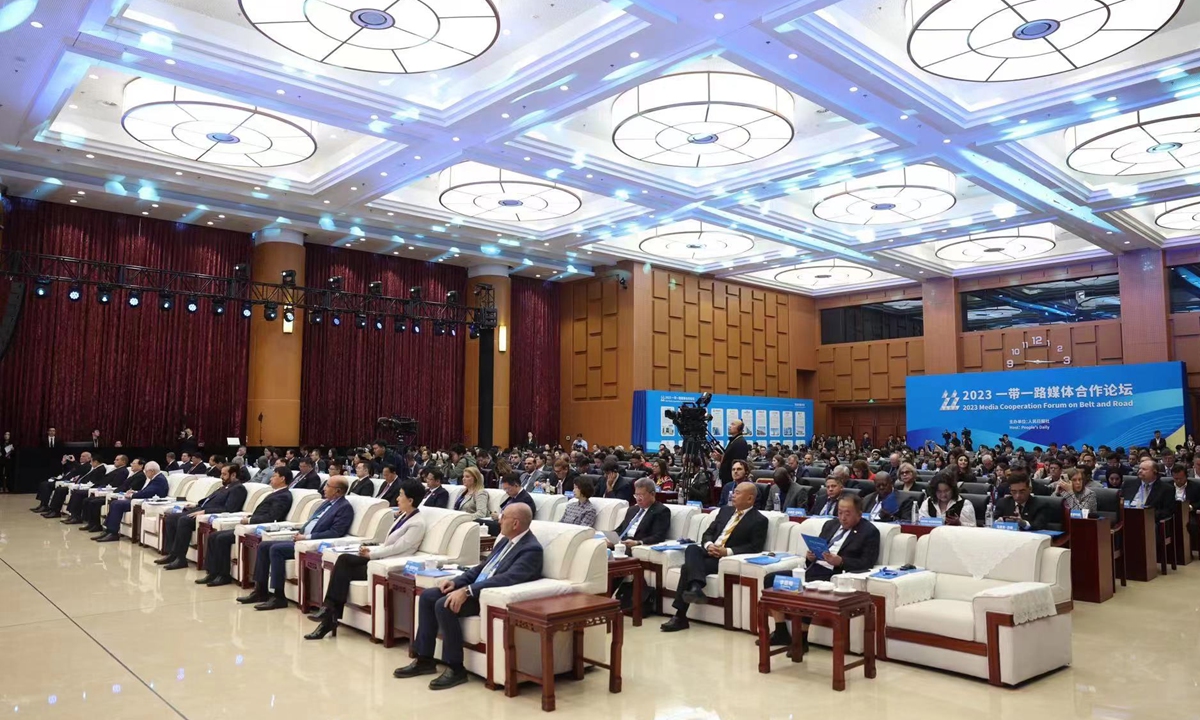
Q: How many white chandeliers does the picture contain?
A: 11